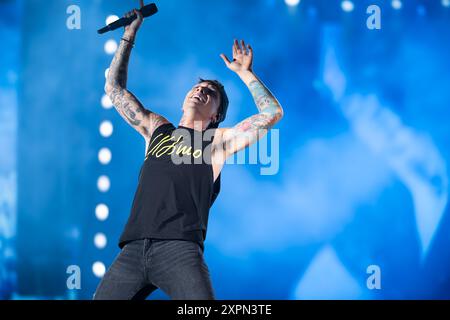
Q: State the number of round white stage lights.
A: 14